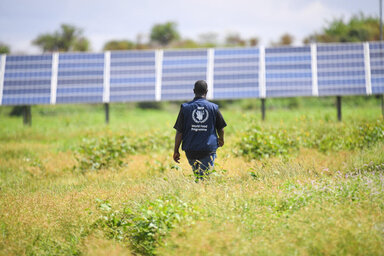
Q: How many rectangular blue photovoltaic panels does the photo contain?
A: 8